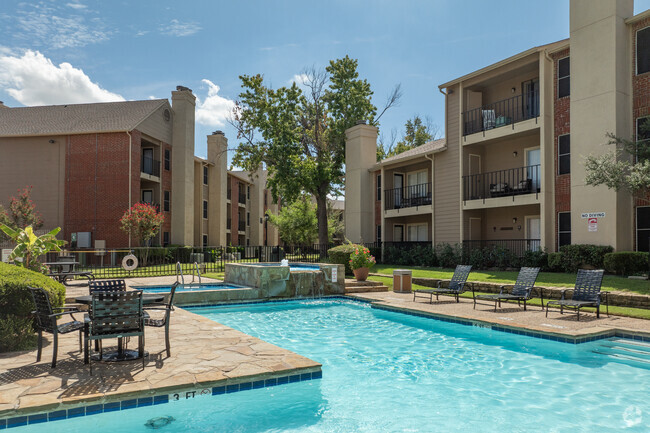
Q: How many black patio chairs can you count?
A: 7